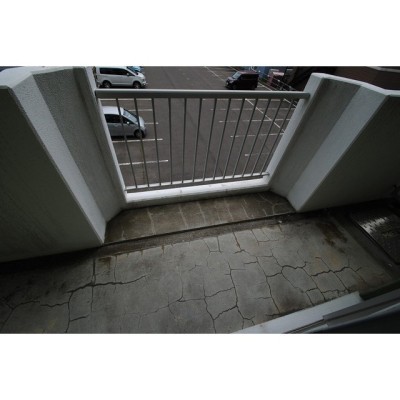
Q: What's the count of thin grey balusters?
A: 13